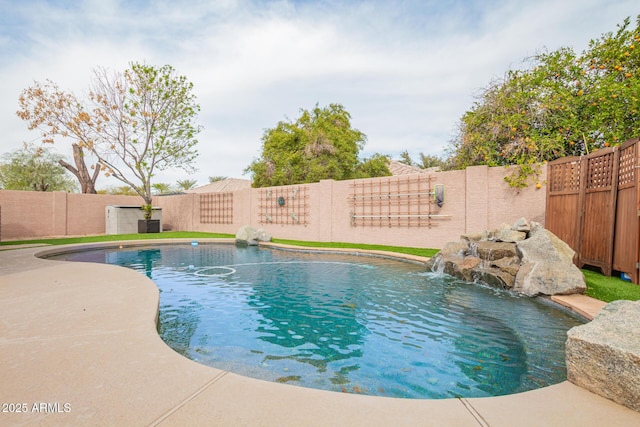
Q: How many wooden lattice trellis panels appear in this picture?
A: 3